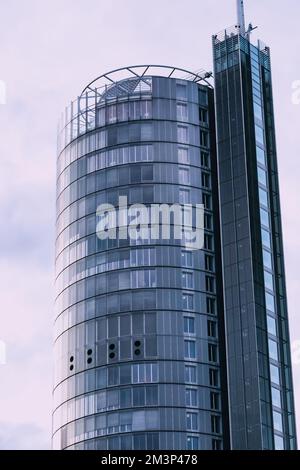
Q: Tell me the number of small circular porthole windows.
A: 8